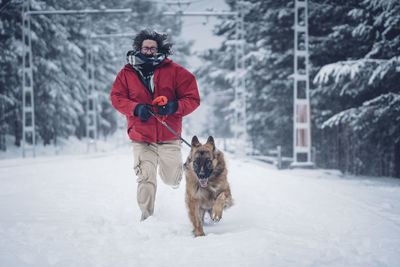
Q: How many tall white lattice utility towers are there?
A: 4